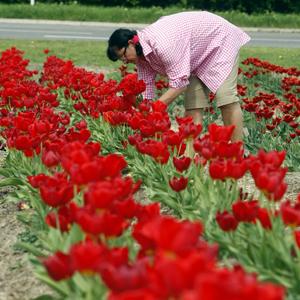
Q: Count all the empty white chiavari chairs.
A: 0